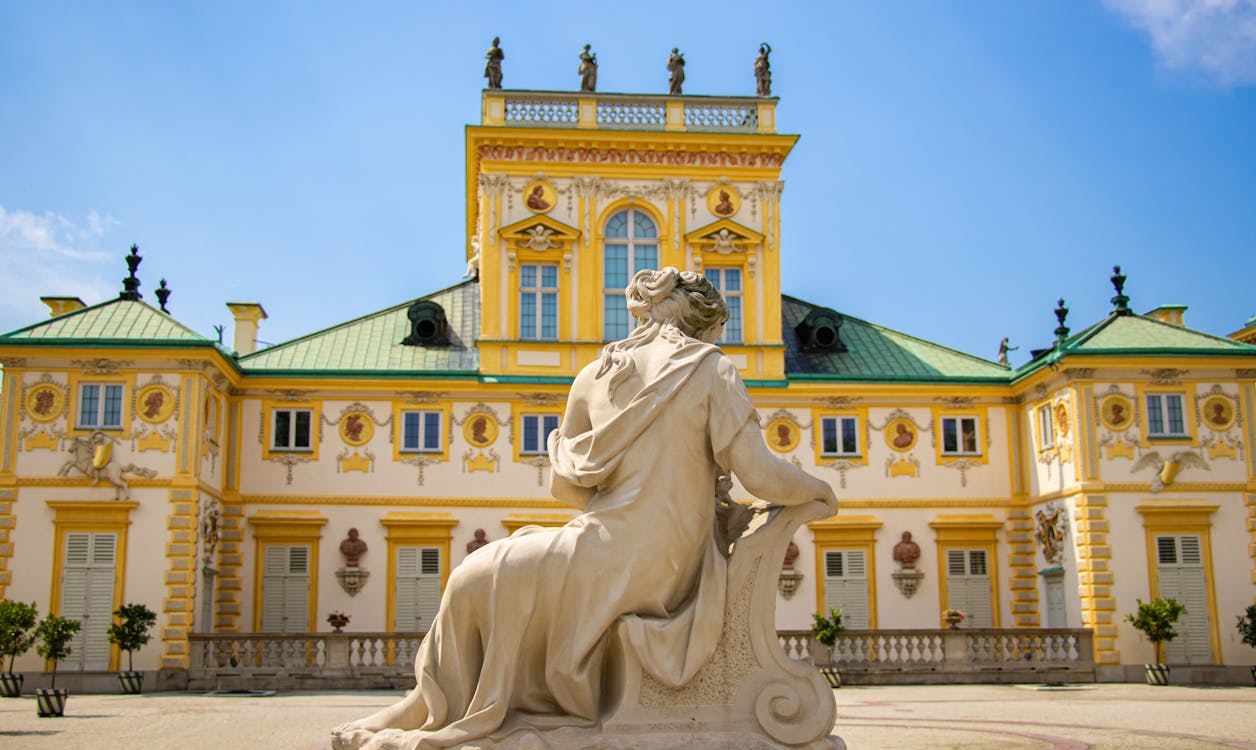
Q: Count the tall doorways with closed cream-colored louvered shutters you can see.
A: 6